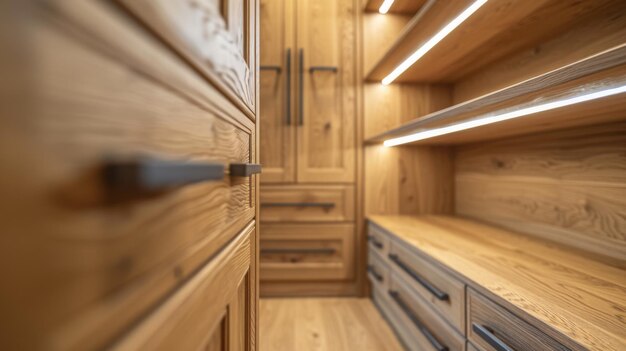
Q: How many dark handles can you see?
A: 13